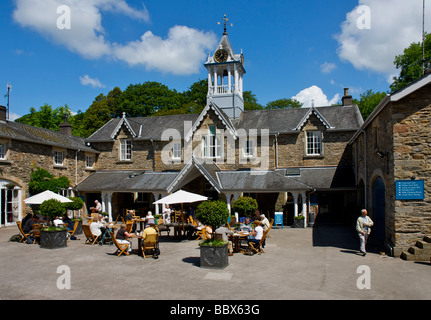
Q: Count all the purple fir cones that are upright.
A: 0